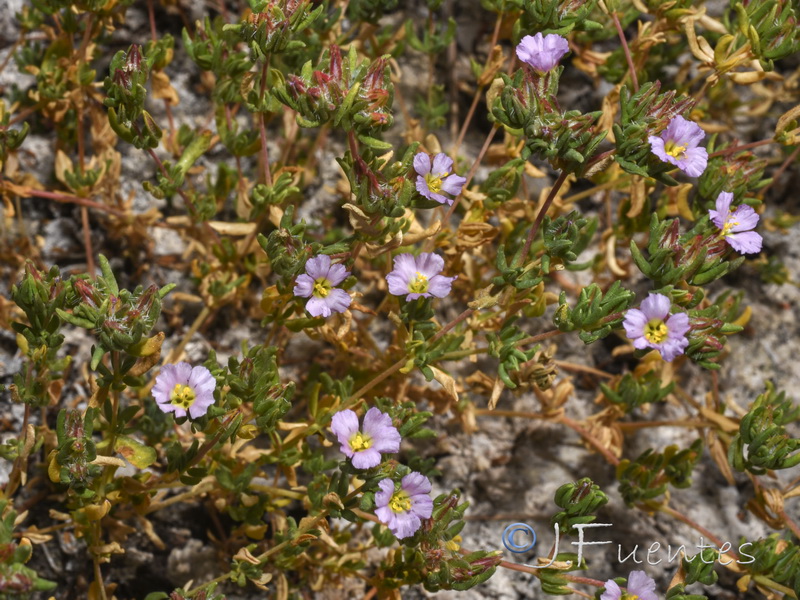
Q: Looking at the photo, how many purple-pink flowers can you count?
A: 11